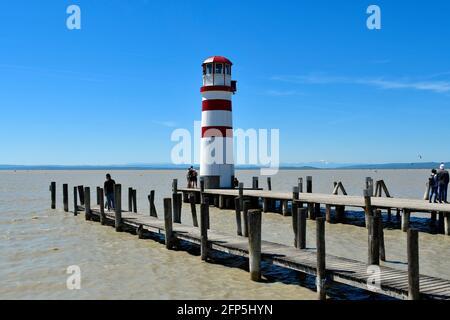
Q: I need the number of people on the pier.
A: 5